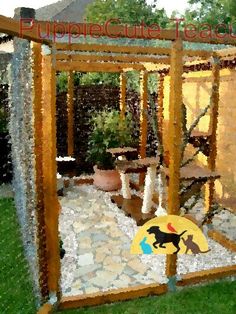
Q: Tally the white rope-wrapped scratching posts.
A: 2